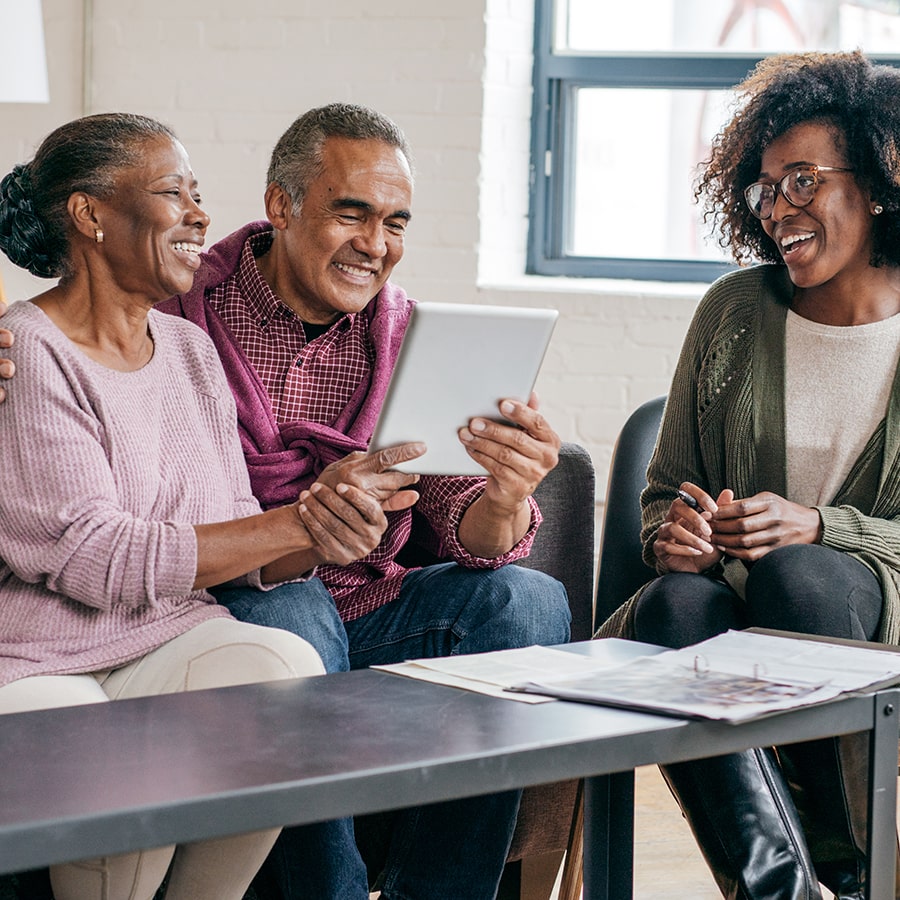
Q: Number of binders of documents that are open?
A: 1